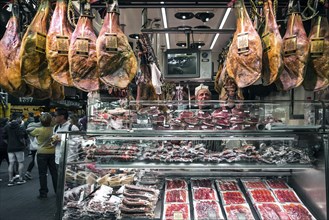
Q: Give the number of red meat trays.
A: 15